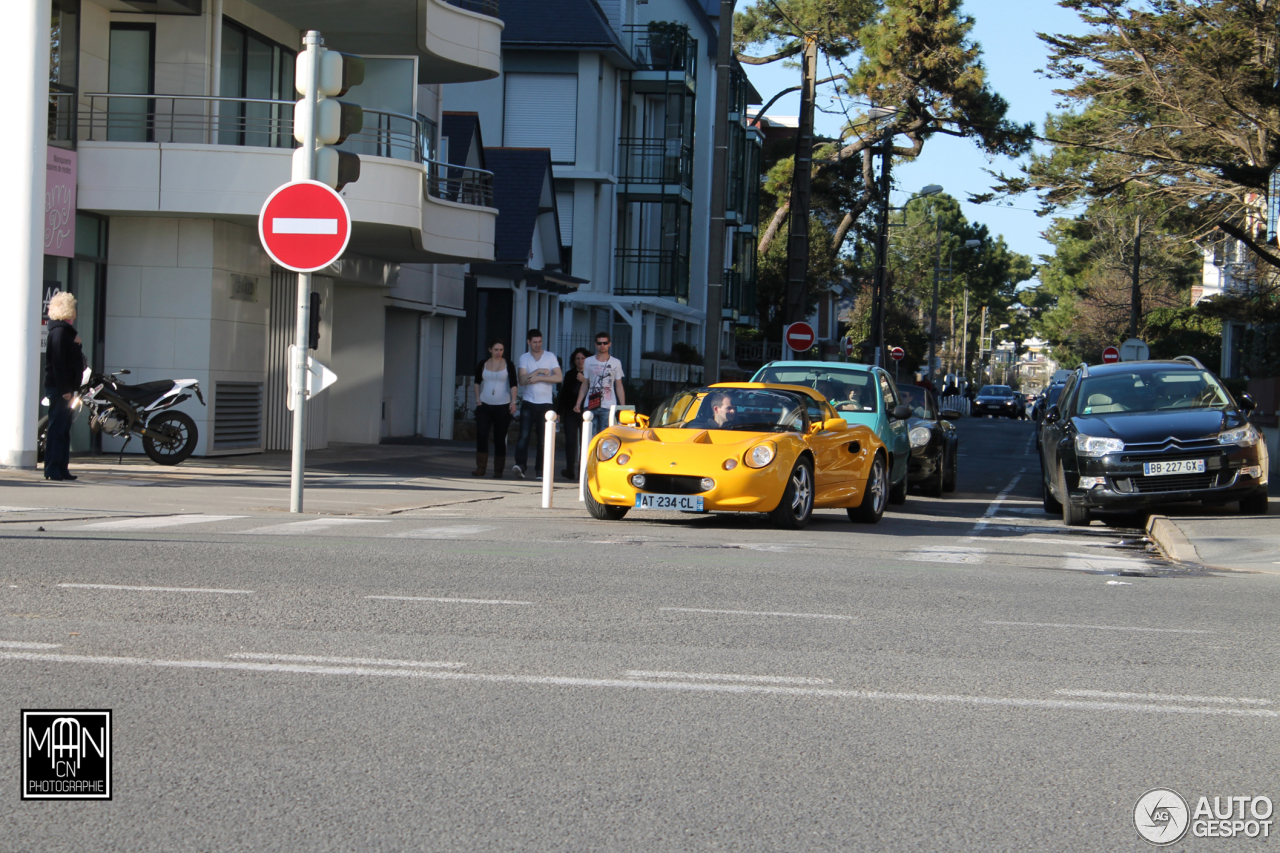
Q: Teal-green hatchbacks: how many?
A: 1